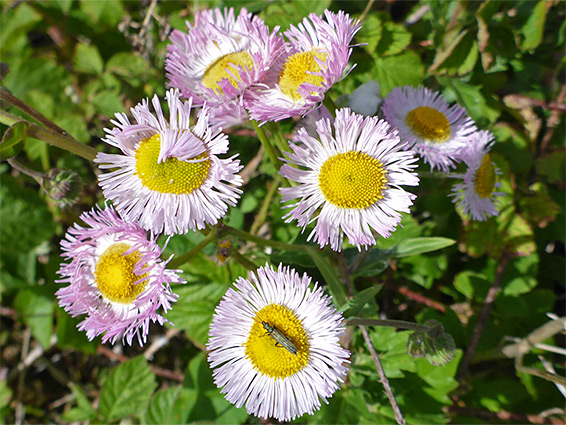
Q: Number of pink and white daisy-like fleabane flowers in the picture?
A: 8